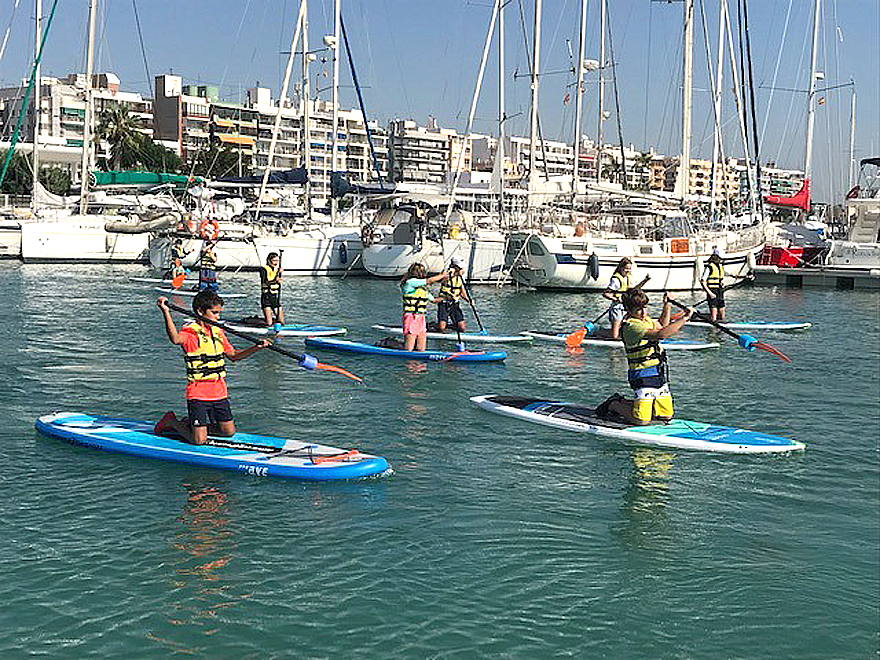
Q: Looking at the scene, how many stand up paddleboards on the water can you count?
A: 9